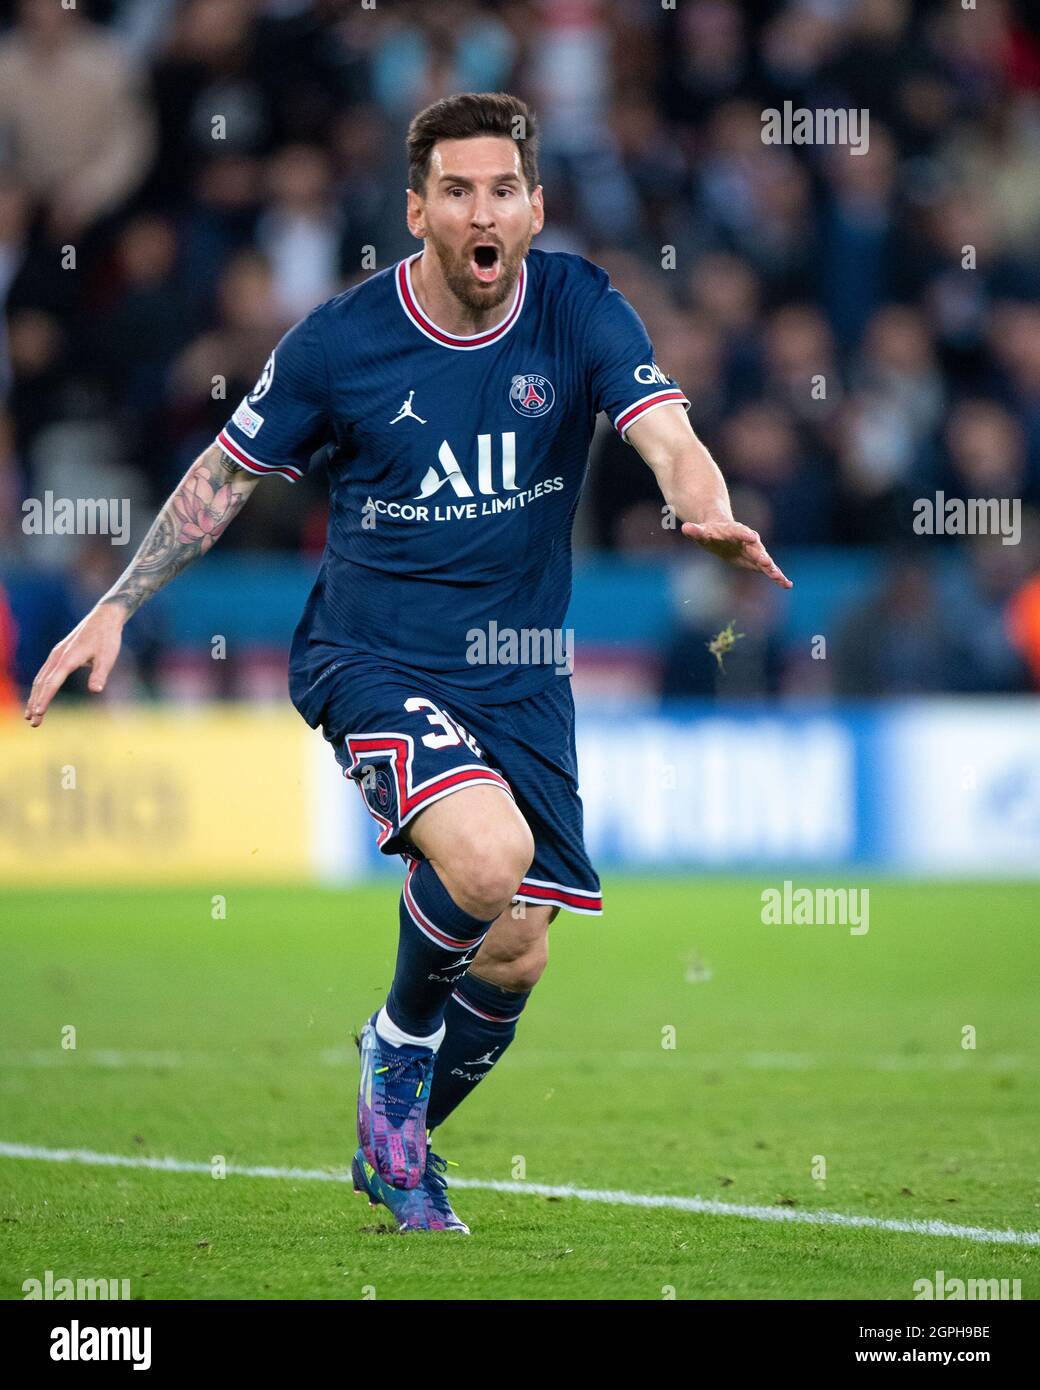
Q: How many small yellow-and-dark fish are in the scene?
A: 0